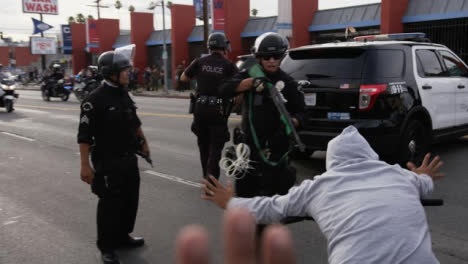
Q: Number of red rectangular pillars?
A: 7